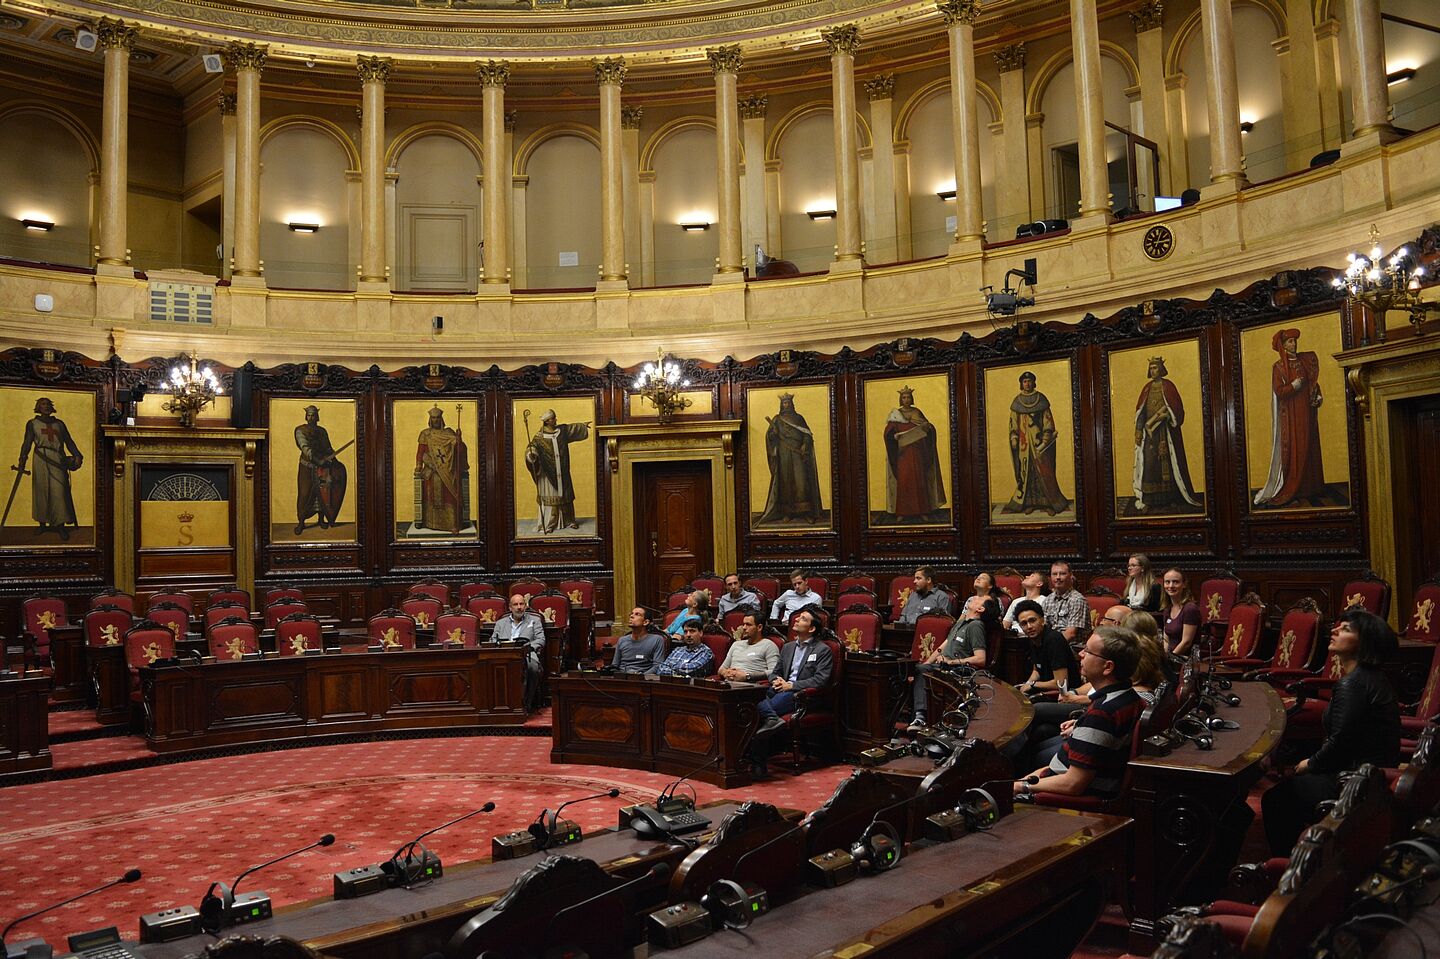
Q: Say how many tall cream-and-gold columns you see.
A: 11